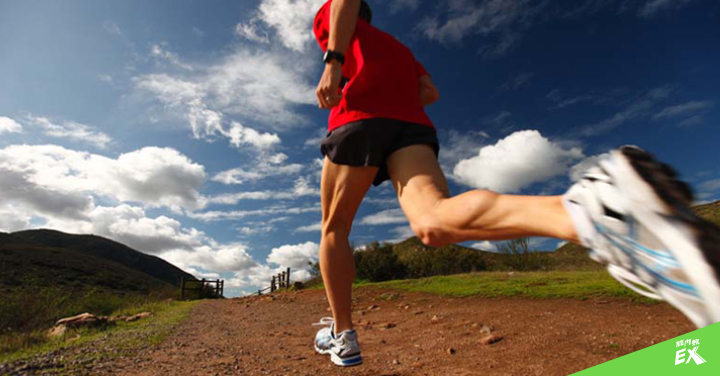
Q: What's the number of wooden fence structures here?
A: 2